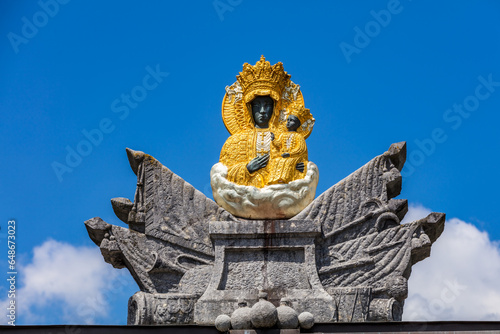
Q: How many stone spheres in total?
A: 5